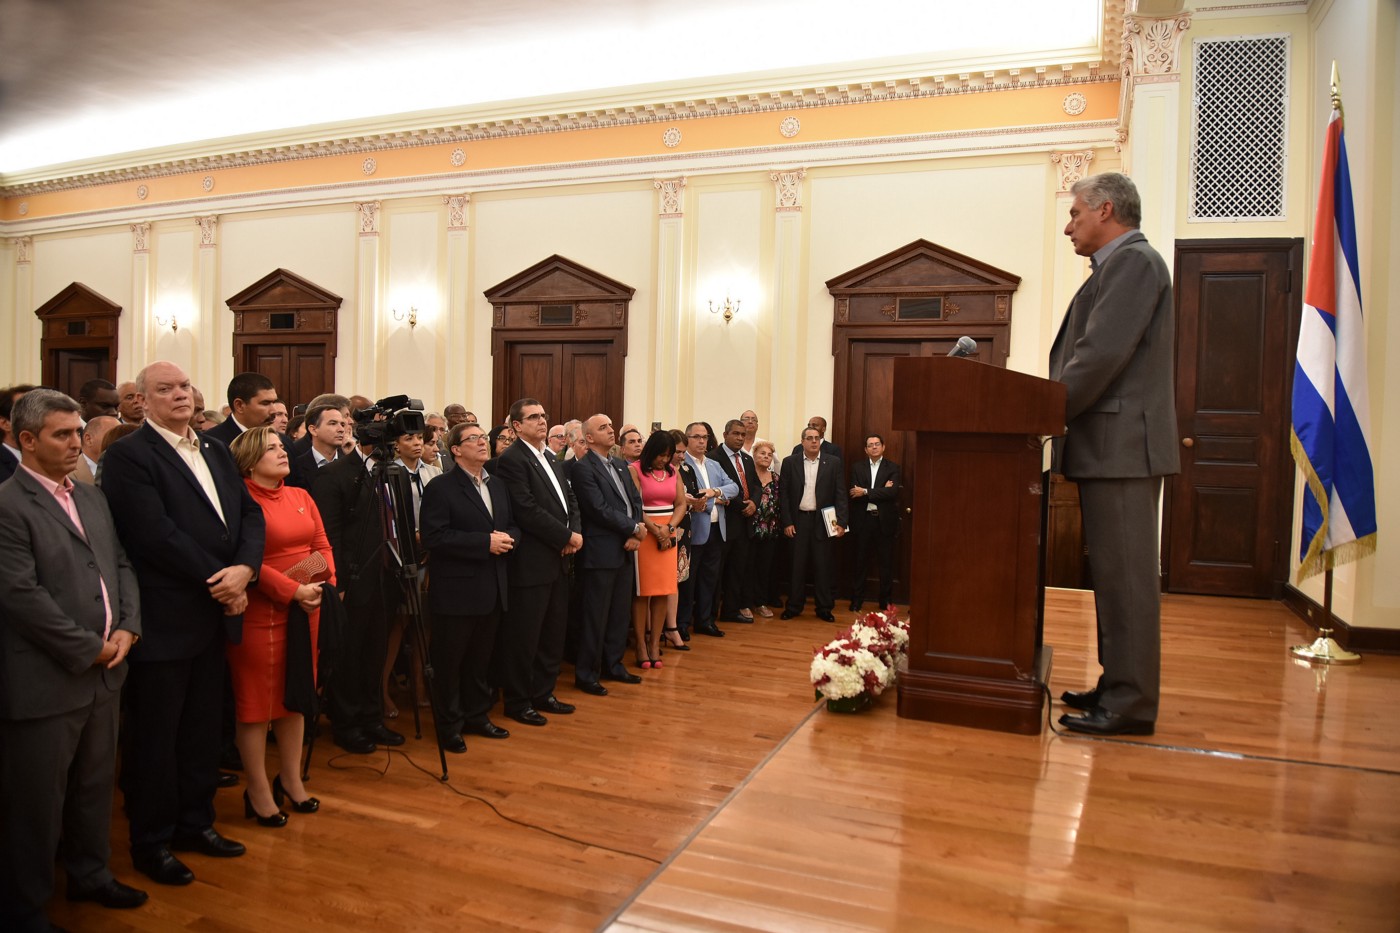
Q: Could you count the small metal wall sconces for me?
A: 3